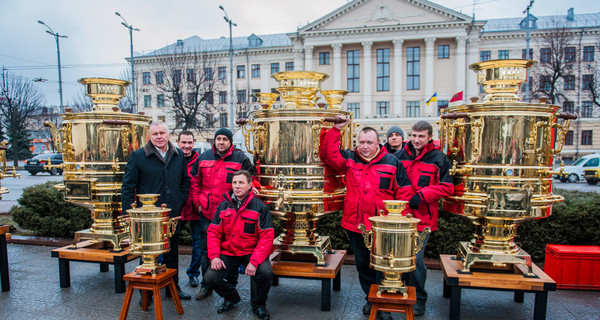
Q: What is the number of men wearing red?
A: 5